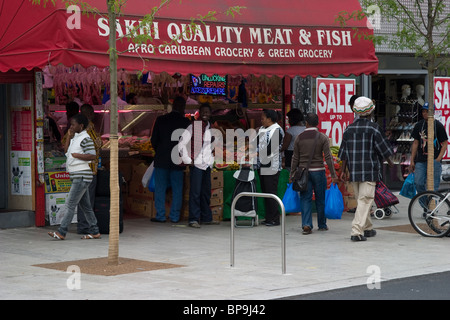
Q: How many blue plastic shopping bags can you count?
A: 4